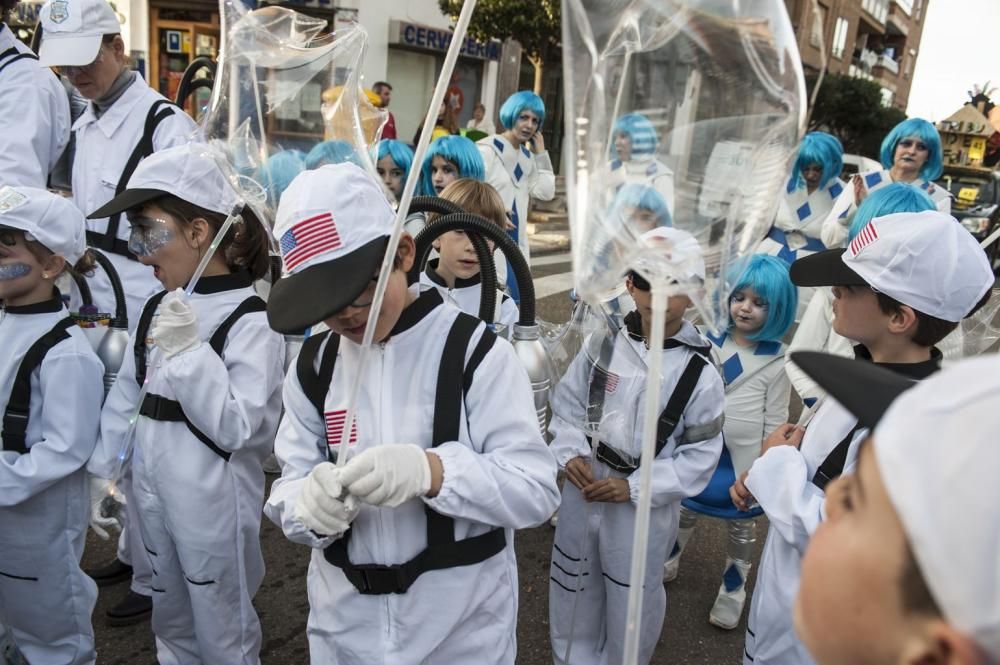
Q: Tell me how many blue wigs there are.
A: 11